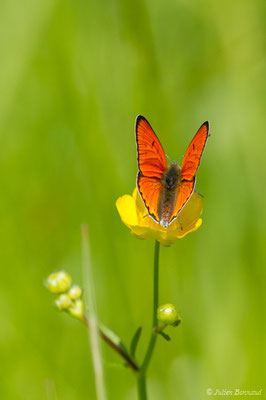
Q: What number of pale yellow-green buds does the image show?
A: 4